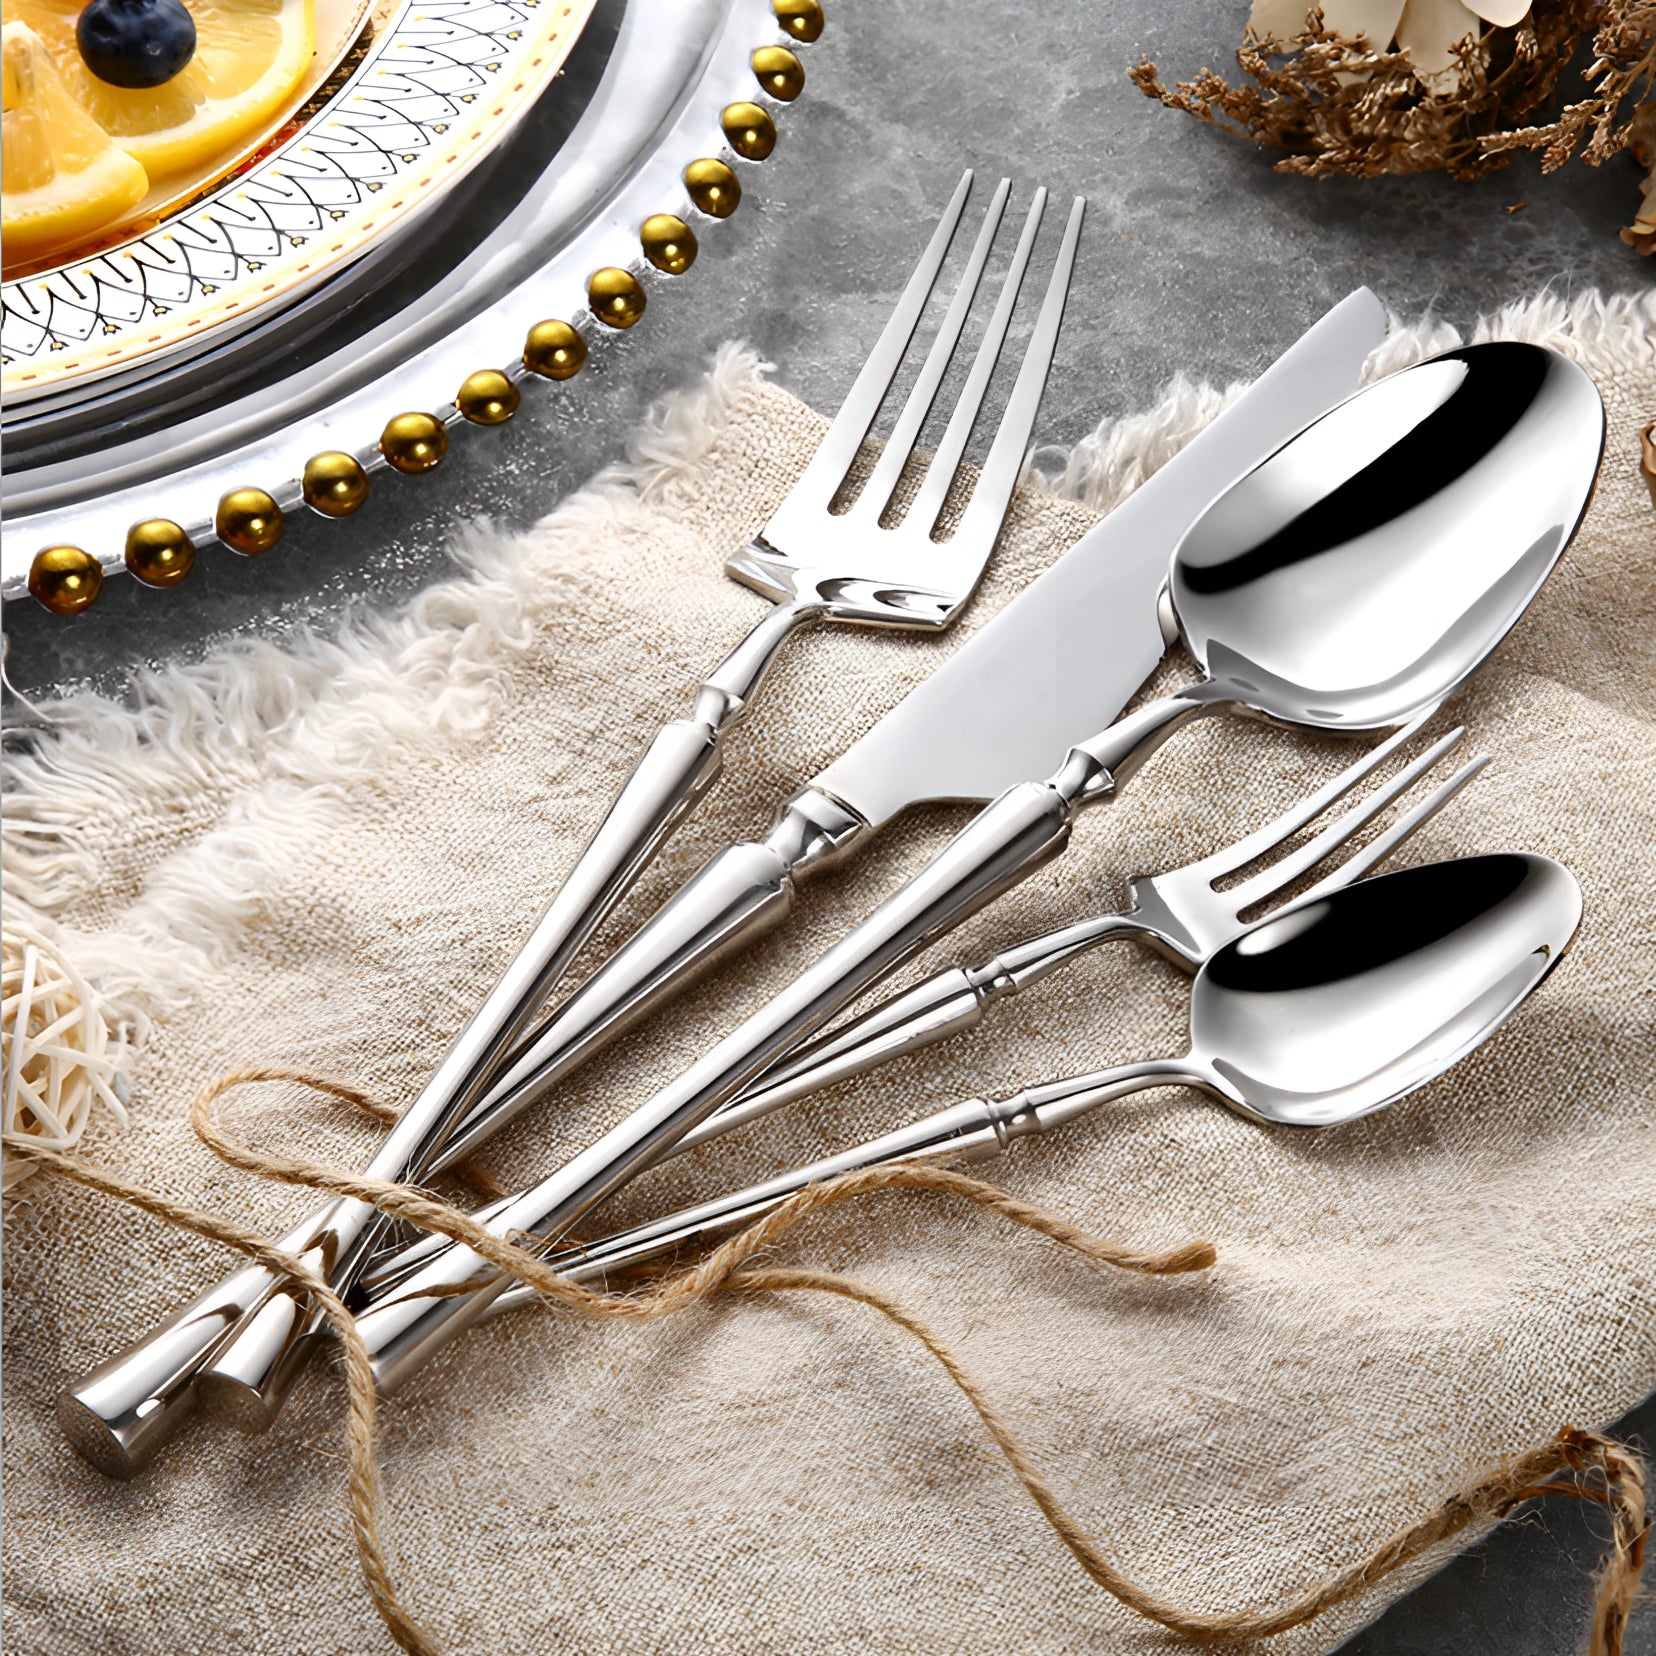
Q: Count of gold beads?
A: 13